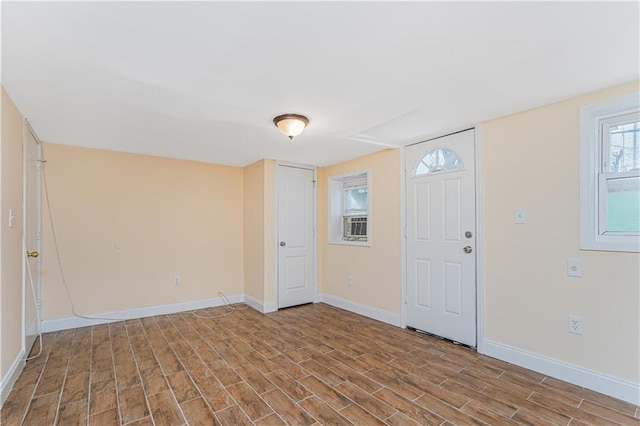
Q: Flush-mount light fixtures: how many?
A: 1